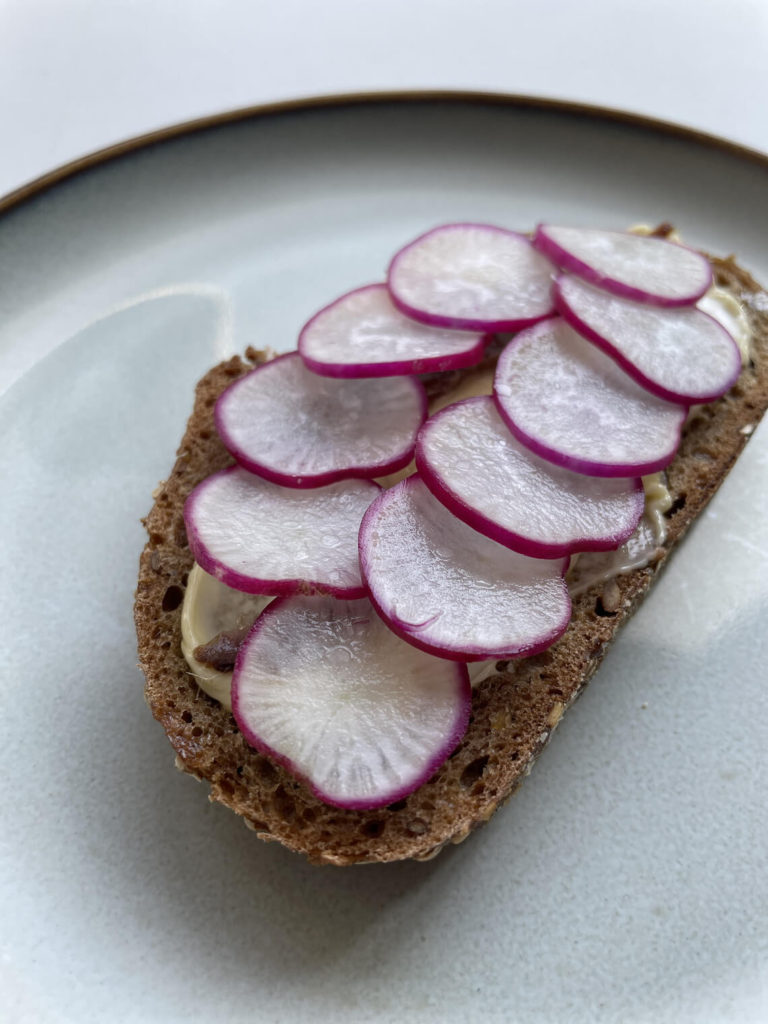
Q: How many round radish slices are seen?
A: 10